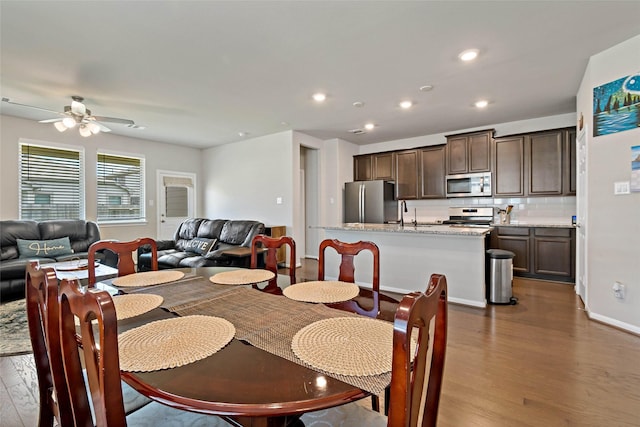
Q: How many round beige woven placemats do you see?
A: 6